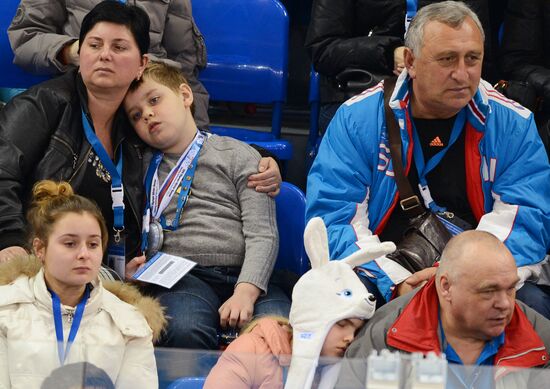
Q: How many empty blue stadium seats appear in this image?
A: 1